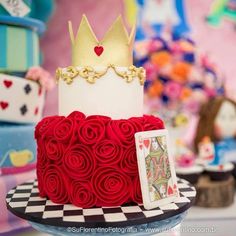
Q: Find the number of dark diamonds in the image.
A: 2